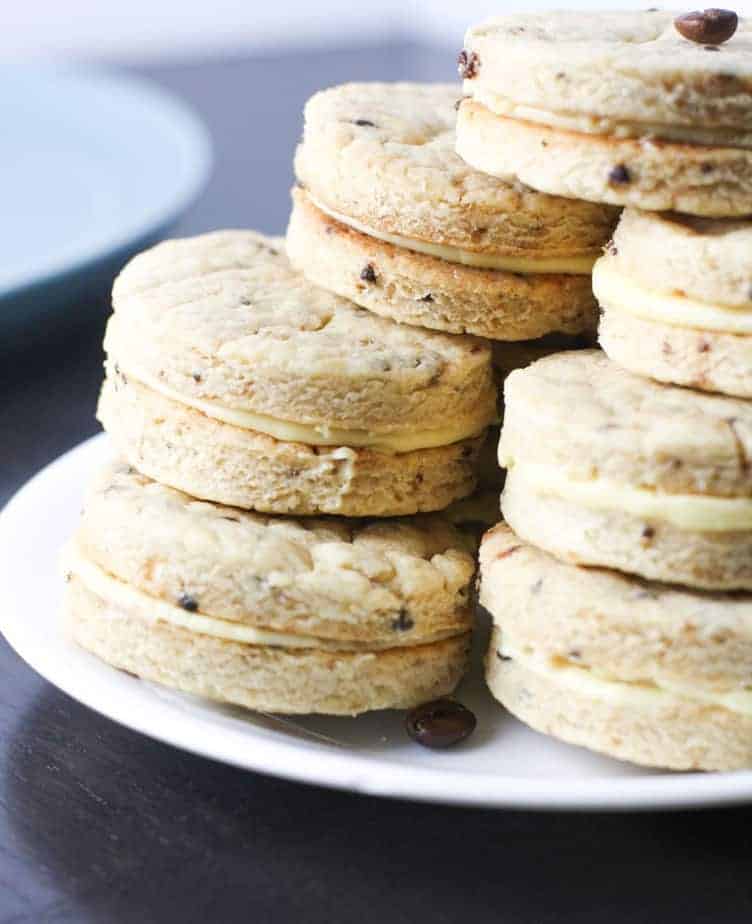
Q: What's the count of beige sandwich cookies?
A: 7